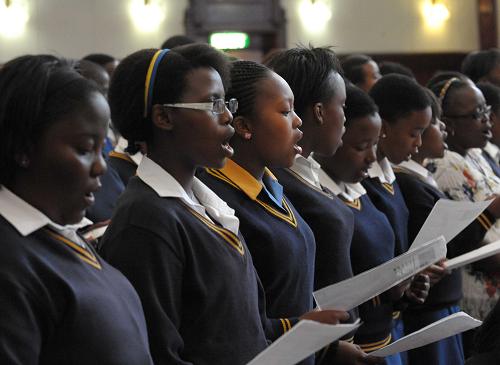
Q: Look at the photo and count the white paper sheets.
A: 5